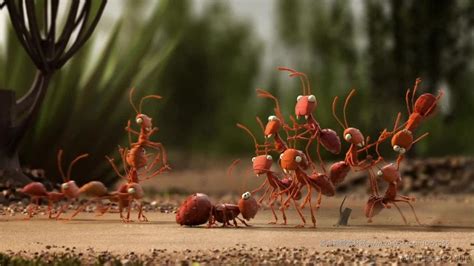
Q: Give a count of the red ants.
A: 12